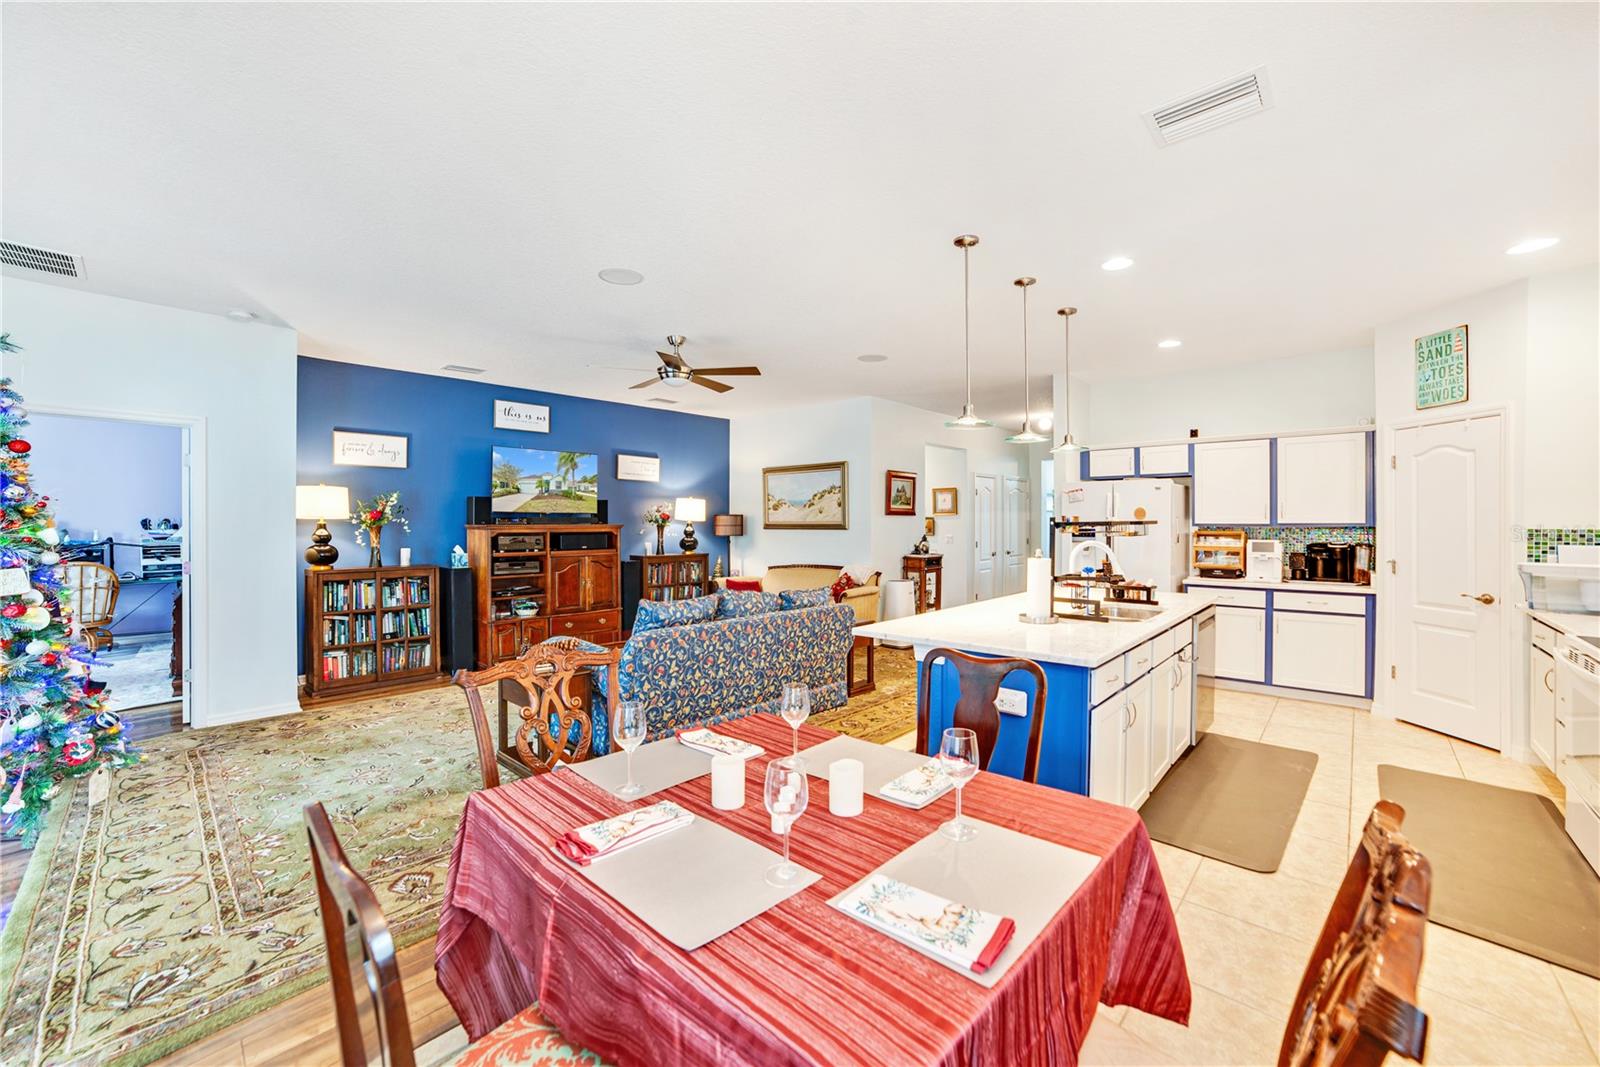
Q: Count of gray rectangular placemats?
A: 4